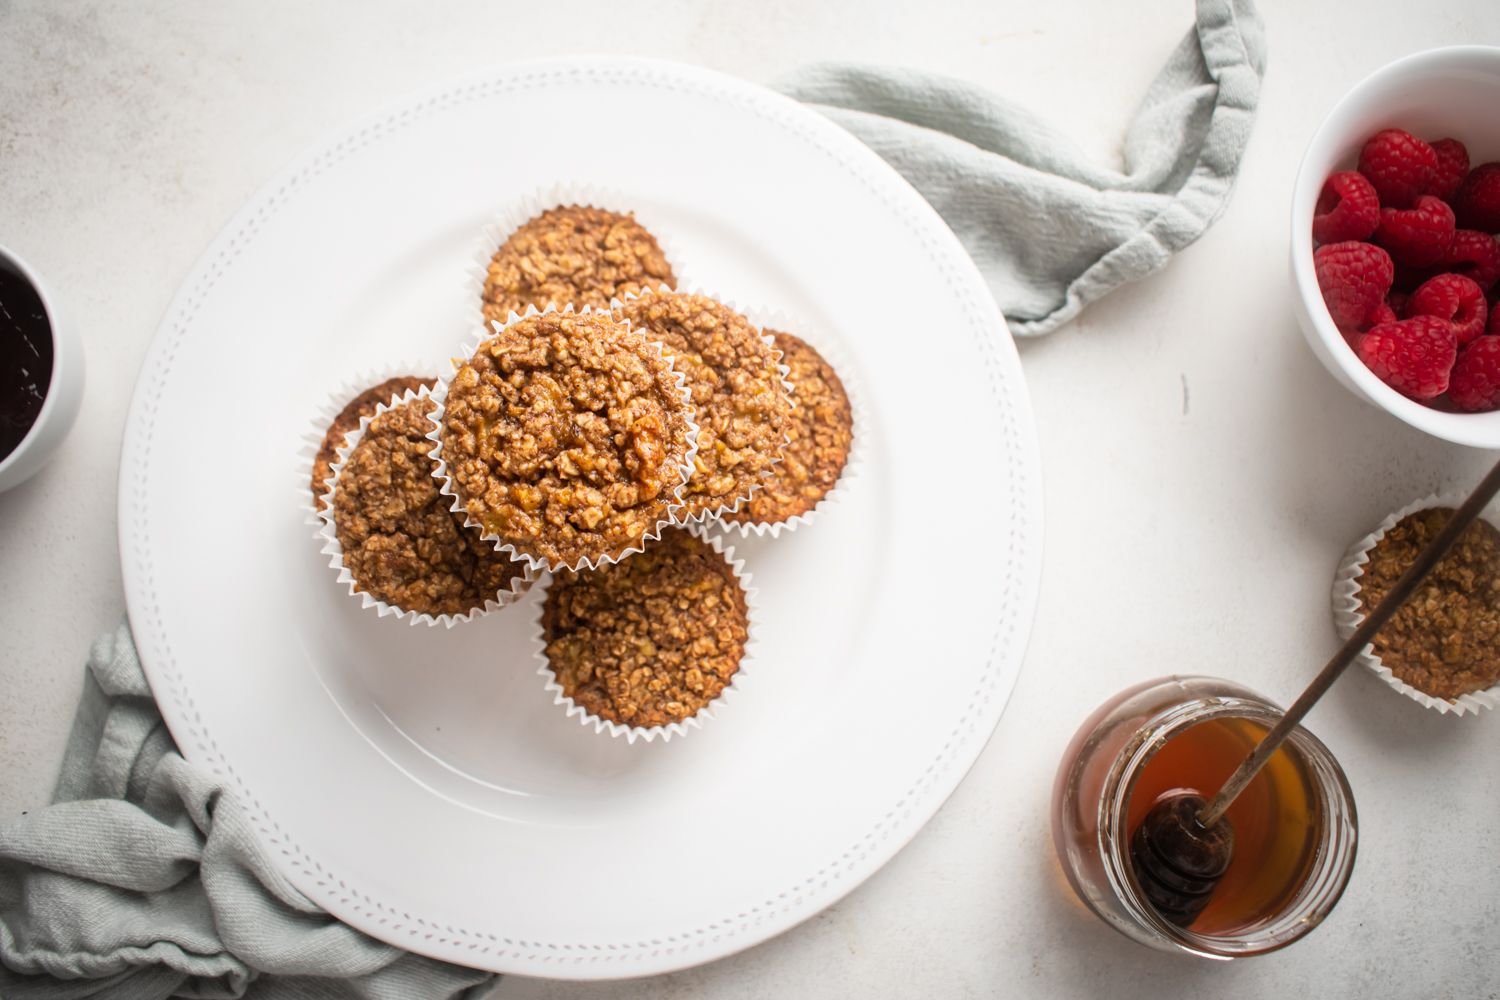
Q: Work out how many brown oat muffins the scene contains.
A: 8